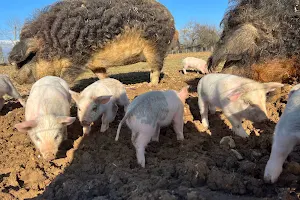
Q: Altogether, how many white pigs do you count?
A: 7